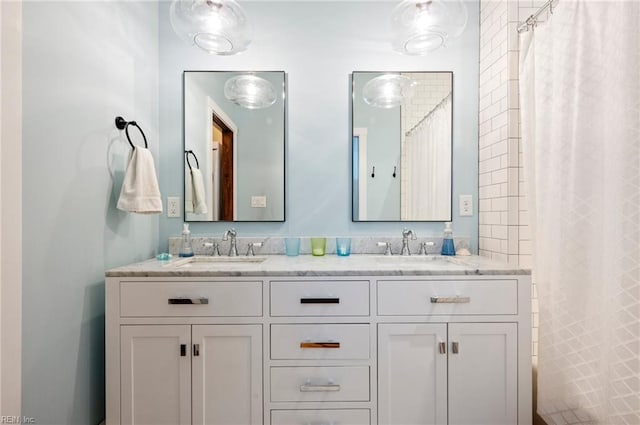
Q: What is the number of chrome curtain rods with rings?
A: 1